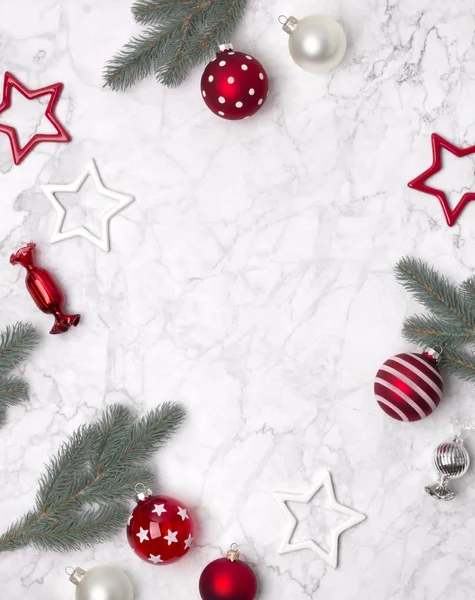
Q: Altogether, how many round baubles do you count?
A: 6